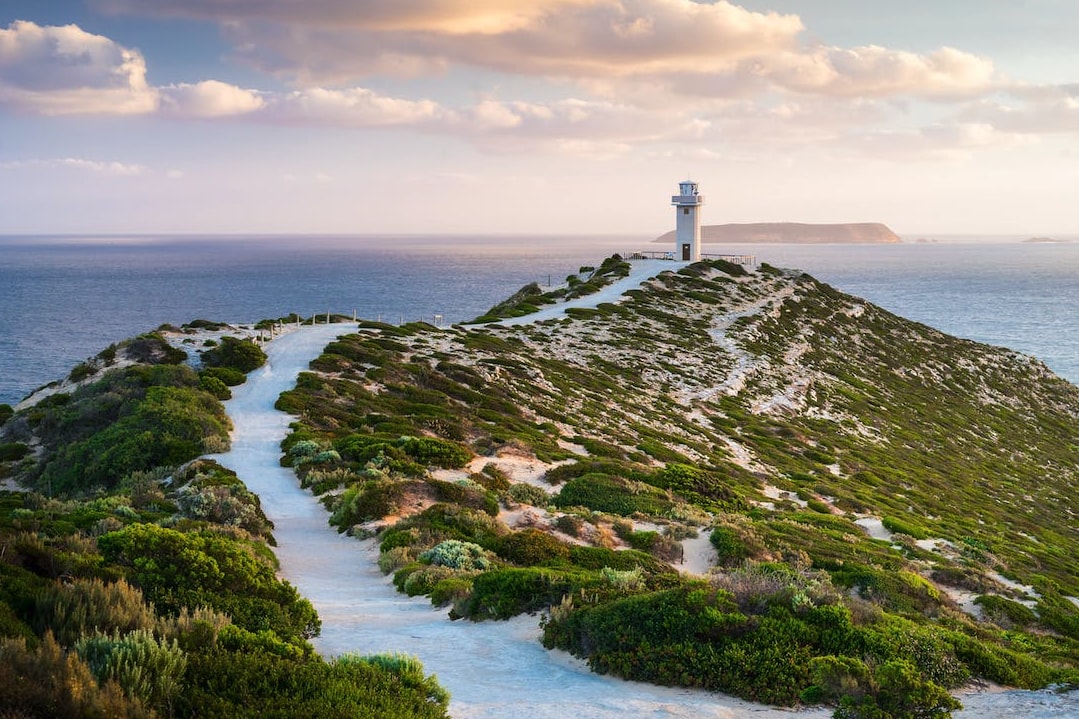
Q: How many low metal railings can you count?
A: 2